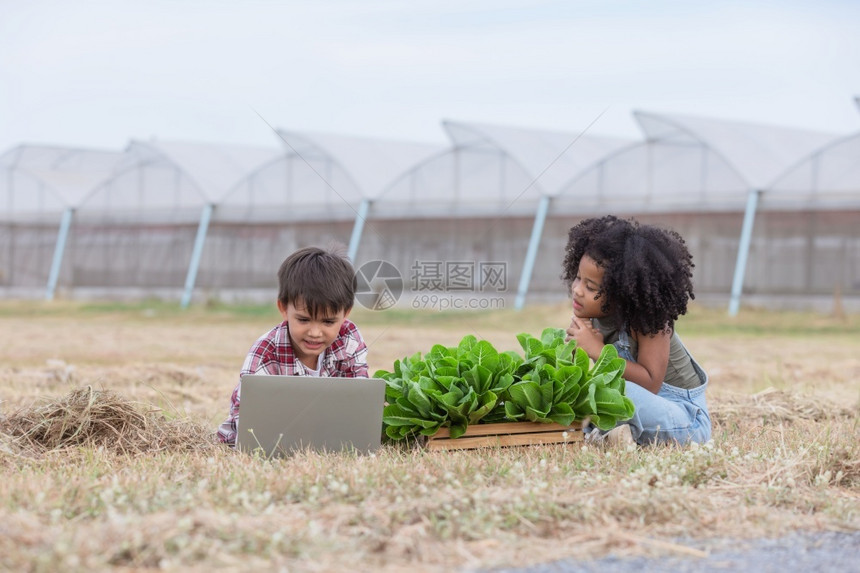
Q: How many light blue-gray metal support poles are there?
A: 5